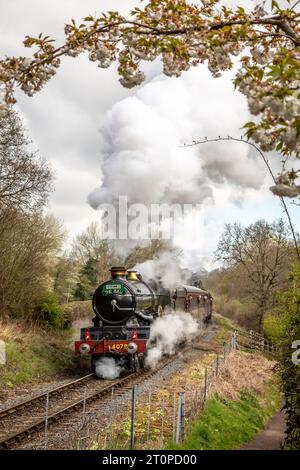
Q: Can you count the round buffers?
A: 2